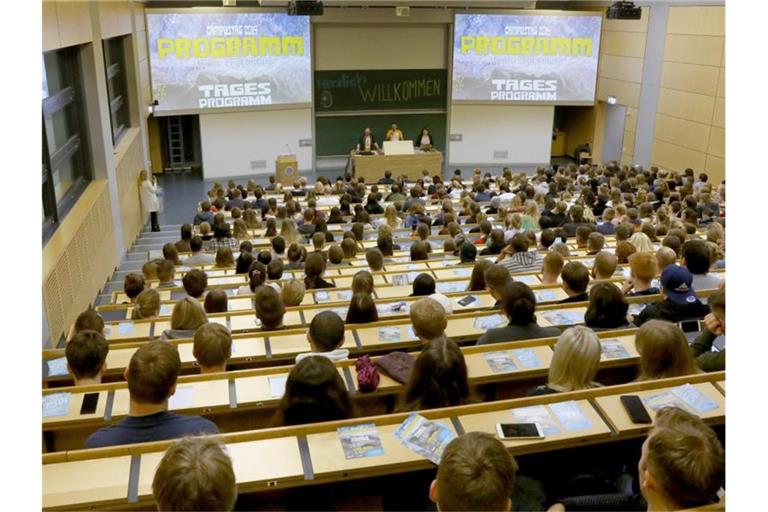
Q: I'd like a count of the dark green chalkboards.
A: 2